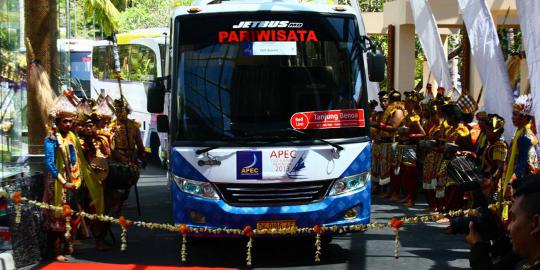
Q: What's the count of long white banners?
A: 3